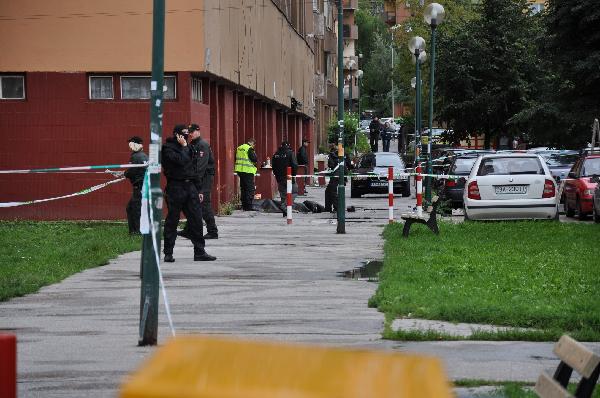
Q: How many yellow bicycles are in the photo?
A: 0